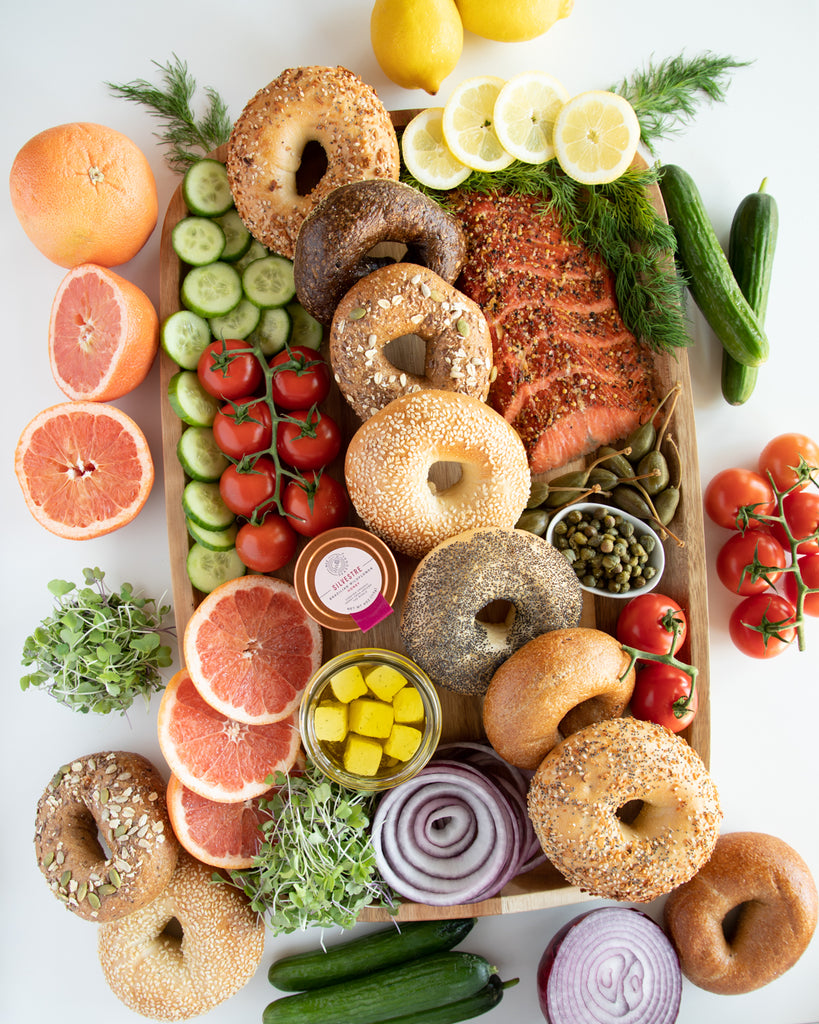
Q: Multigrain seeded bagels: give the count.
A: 2